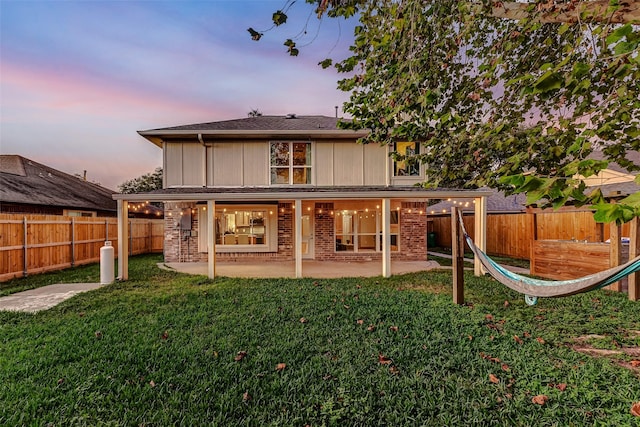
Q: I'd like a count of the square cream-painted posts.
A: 5